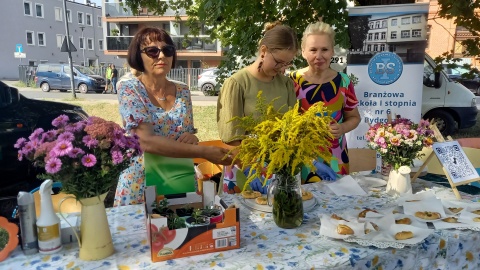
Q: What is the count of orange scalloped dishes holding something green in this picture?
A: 1